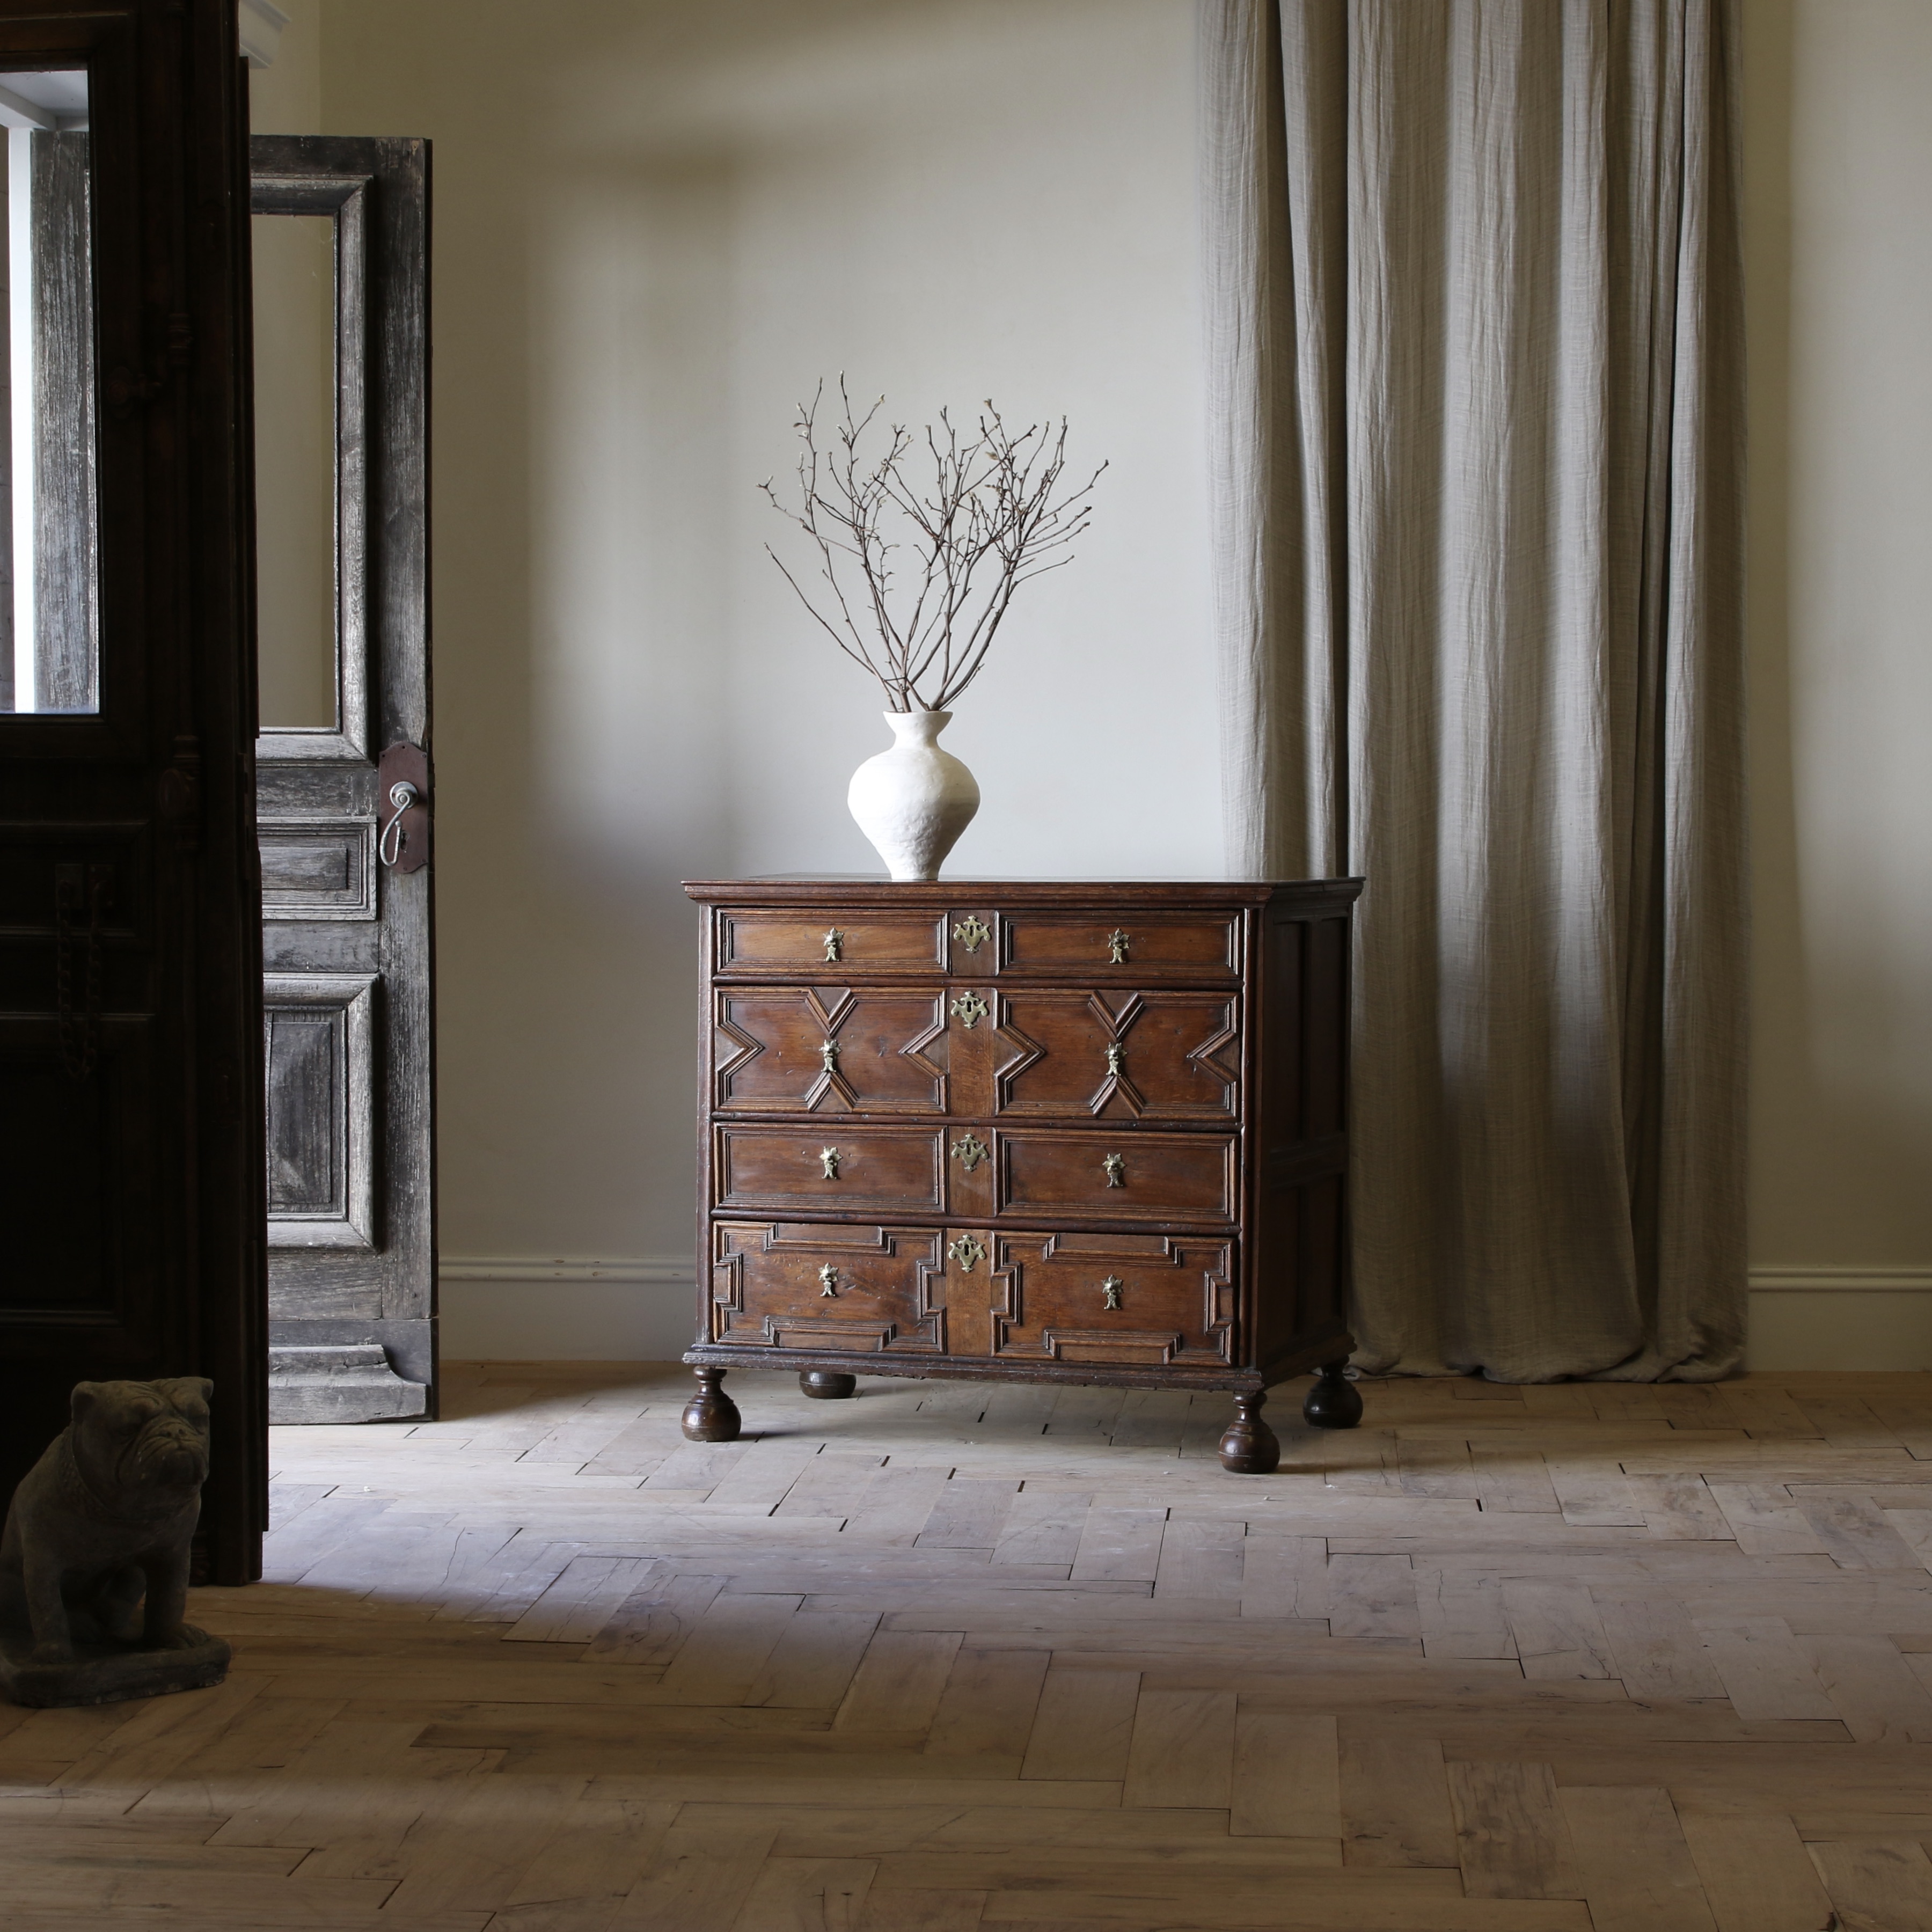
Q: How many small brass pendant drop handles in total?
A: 8